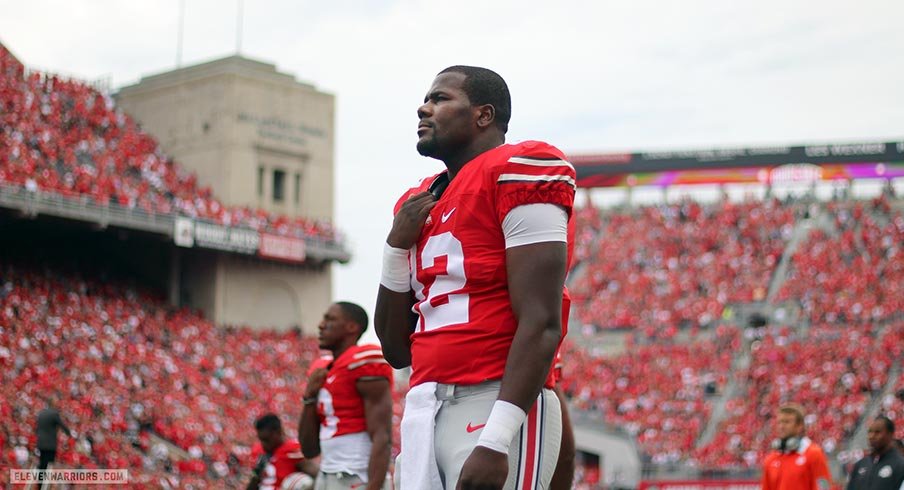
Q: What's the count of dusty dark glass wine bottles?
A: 0